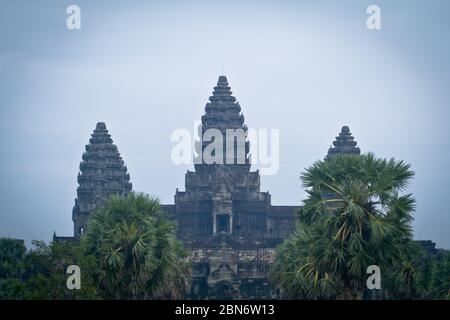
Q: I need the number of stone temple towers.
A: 3